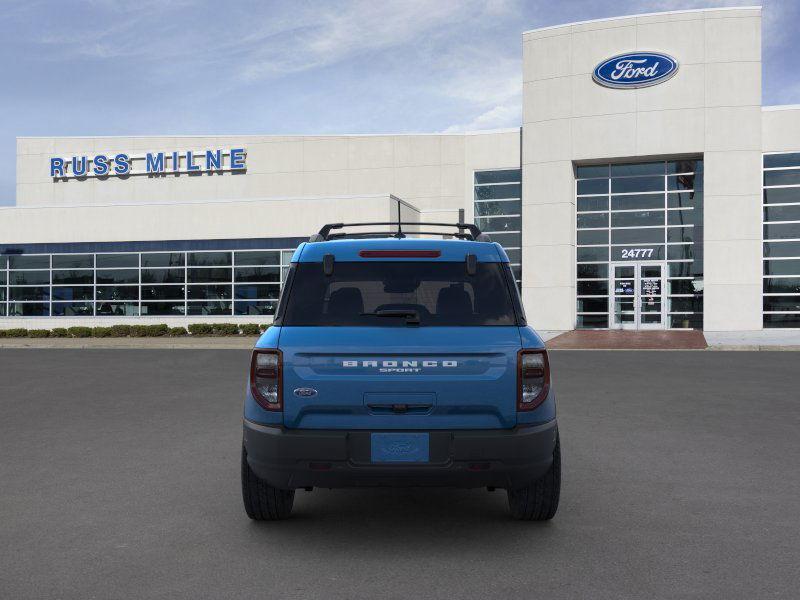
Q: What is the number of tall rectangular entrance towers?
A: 1